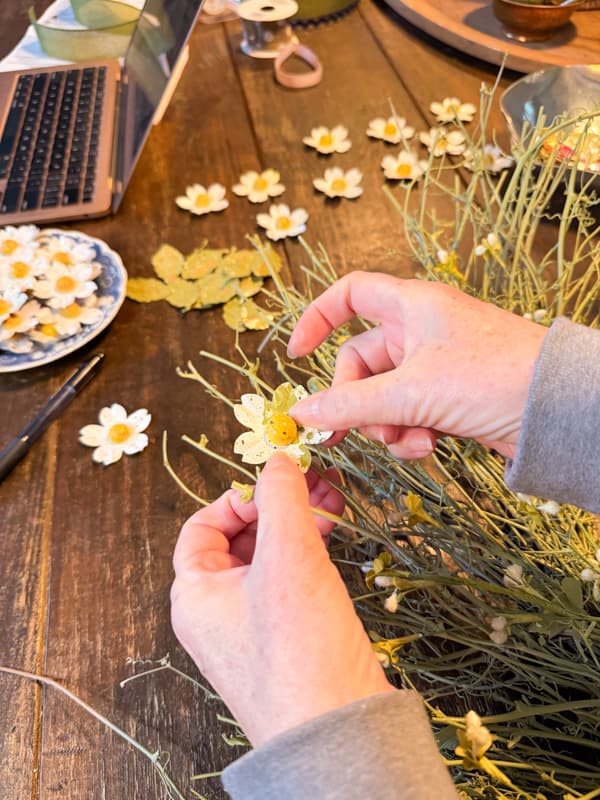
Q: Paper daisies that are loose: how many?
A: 11